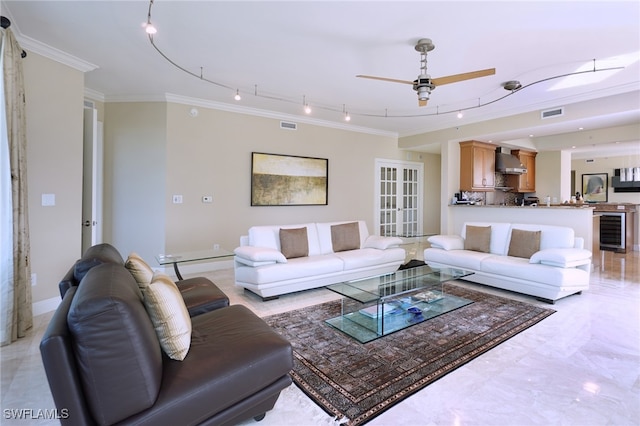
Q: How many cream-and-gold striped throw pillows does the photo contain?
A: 2